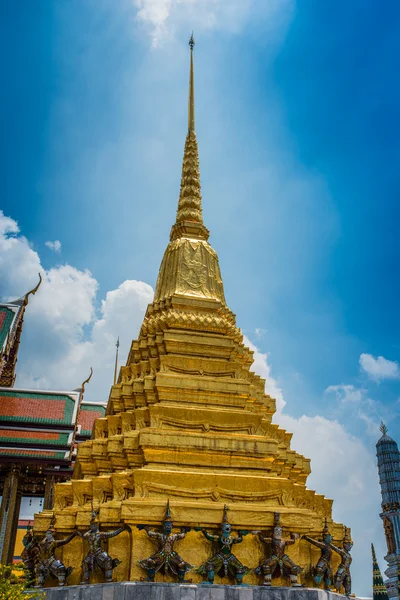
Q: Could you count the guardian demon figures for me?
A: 8